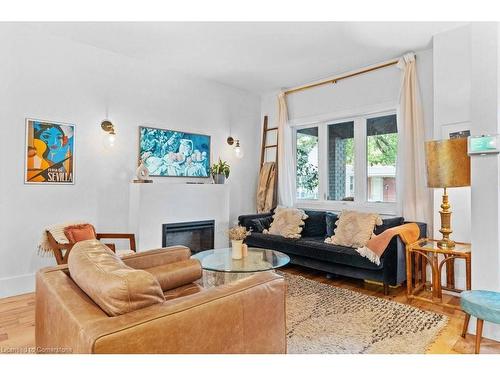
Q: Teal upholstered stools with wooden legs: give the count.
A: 1